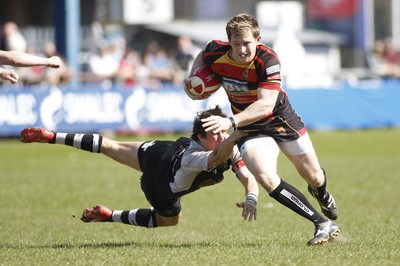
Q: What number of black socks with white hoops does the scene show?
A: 2